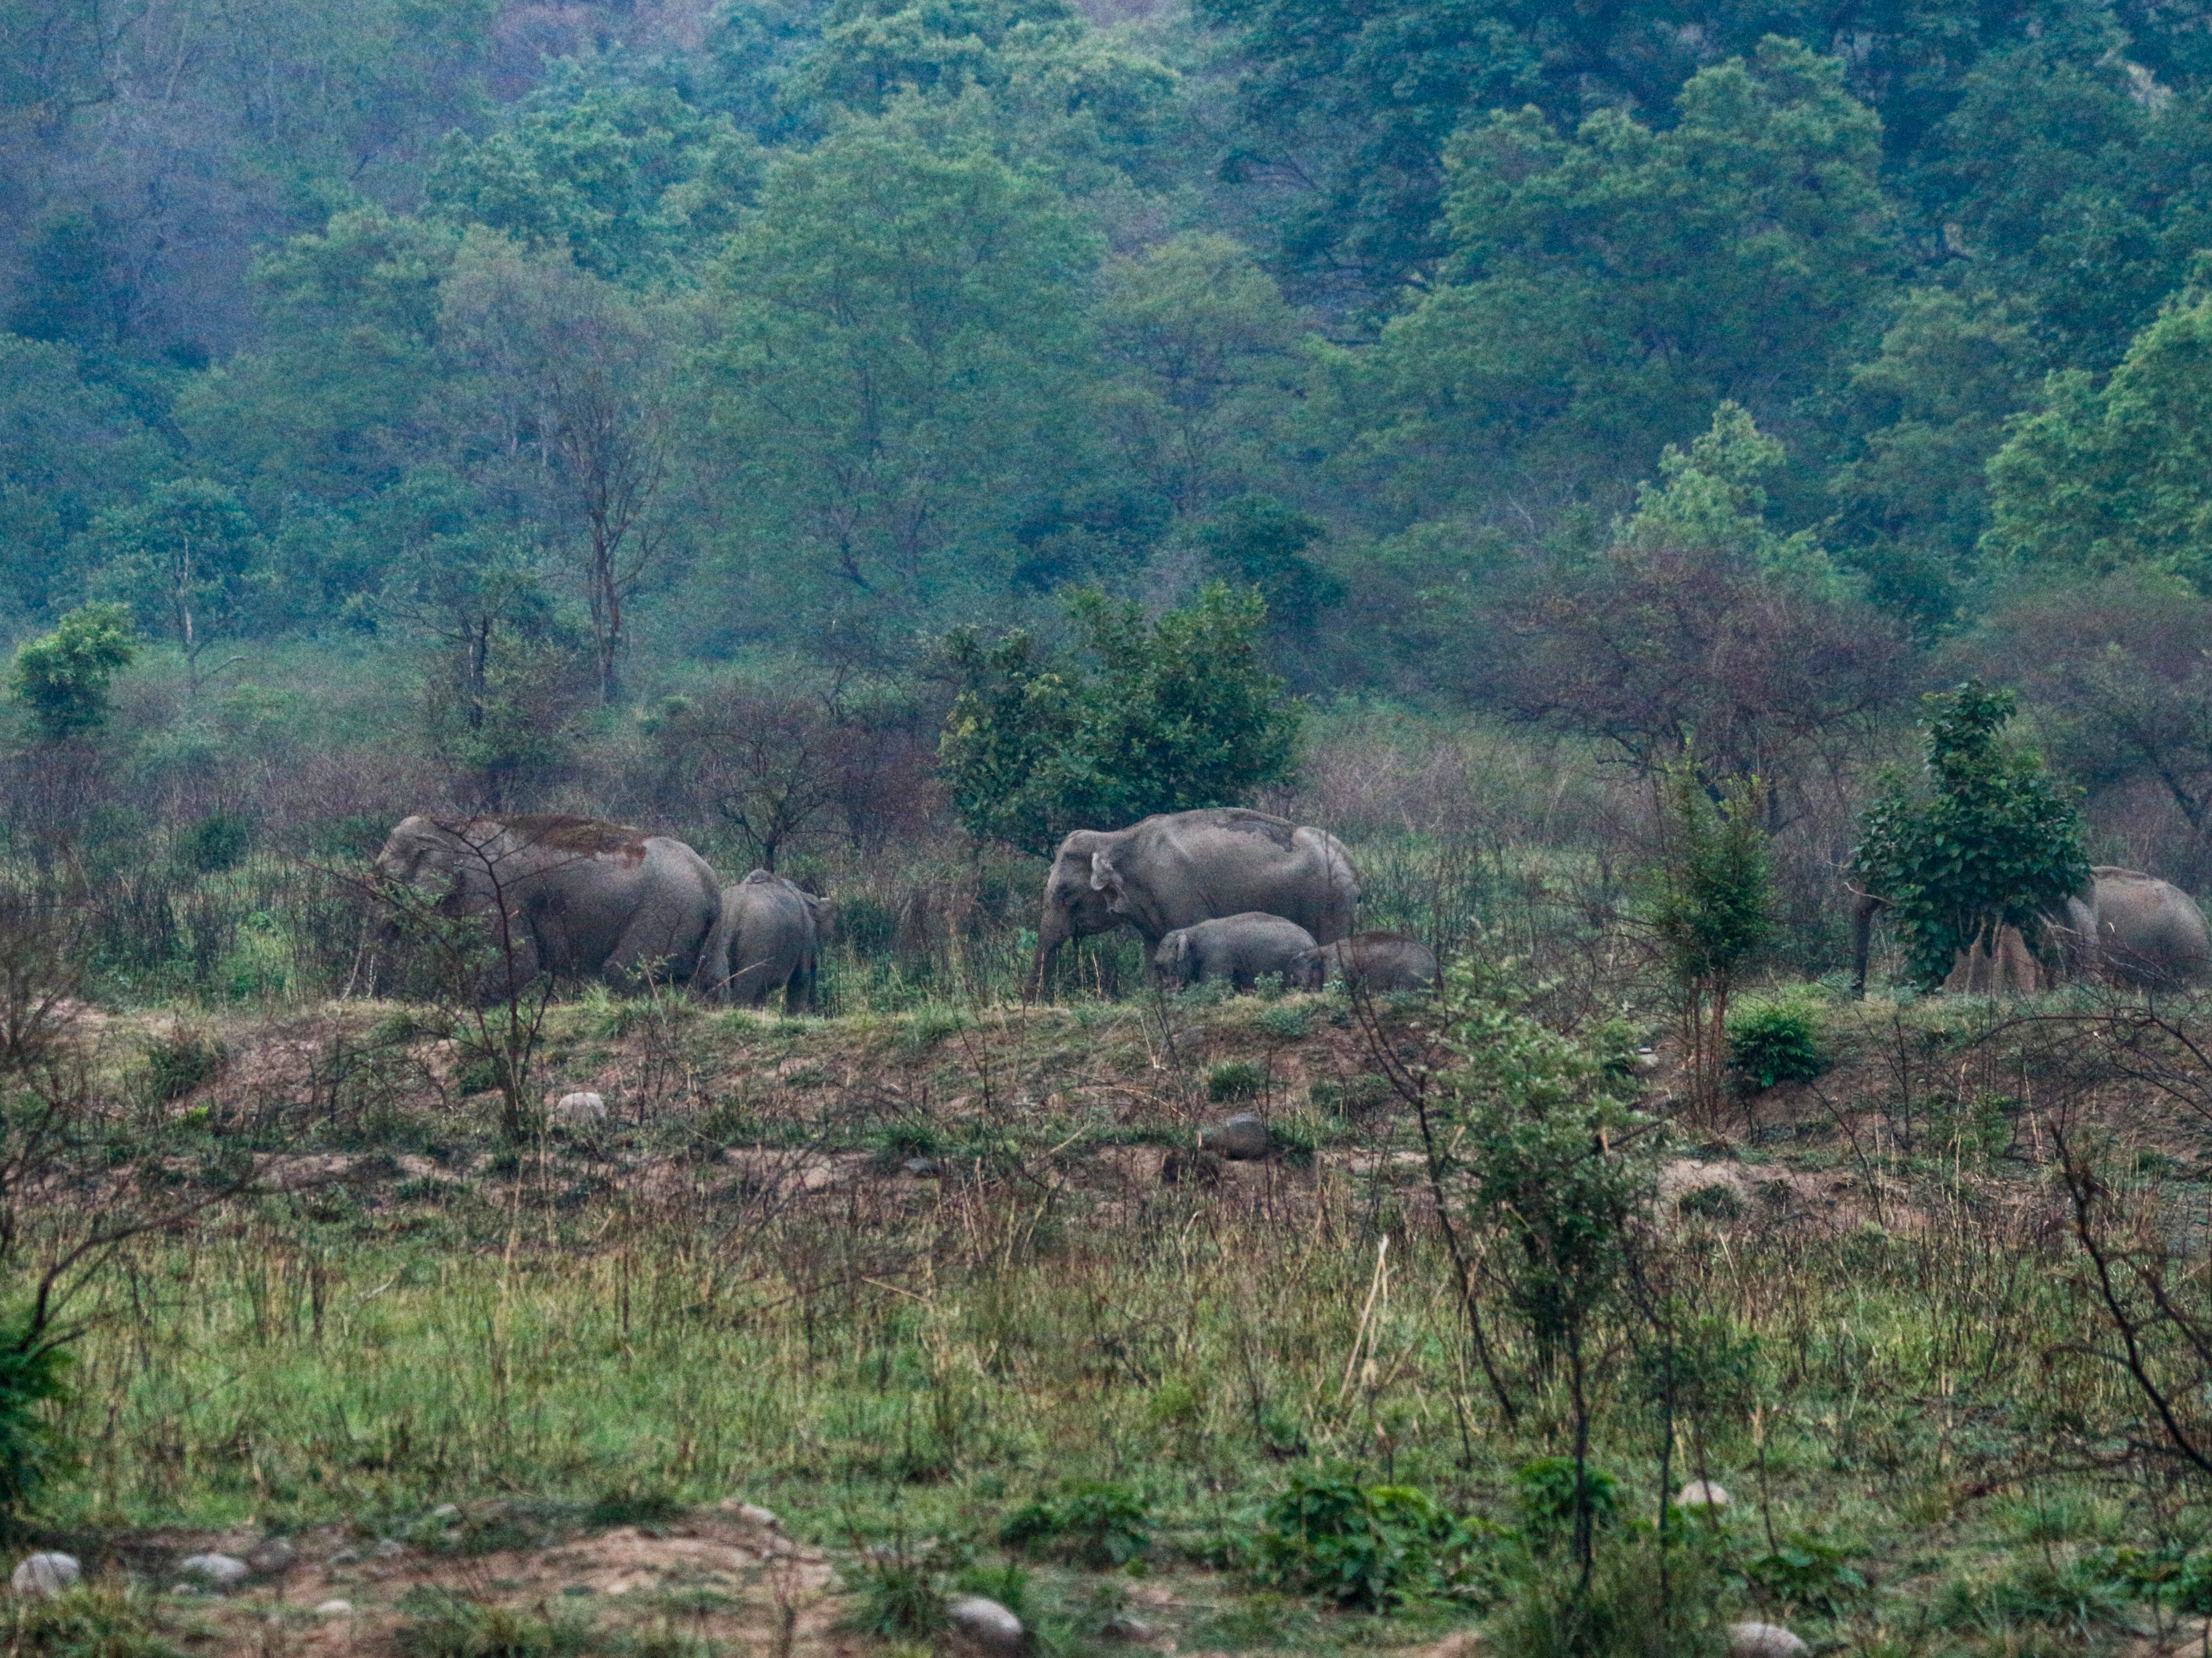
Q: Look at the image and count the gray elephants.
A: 6